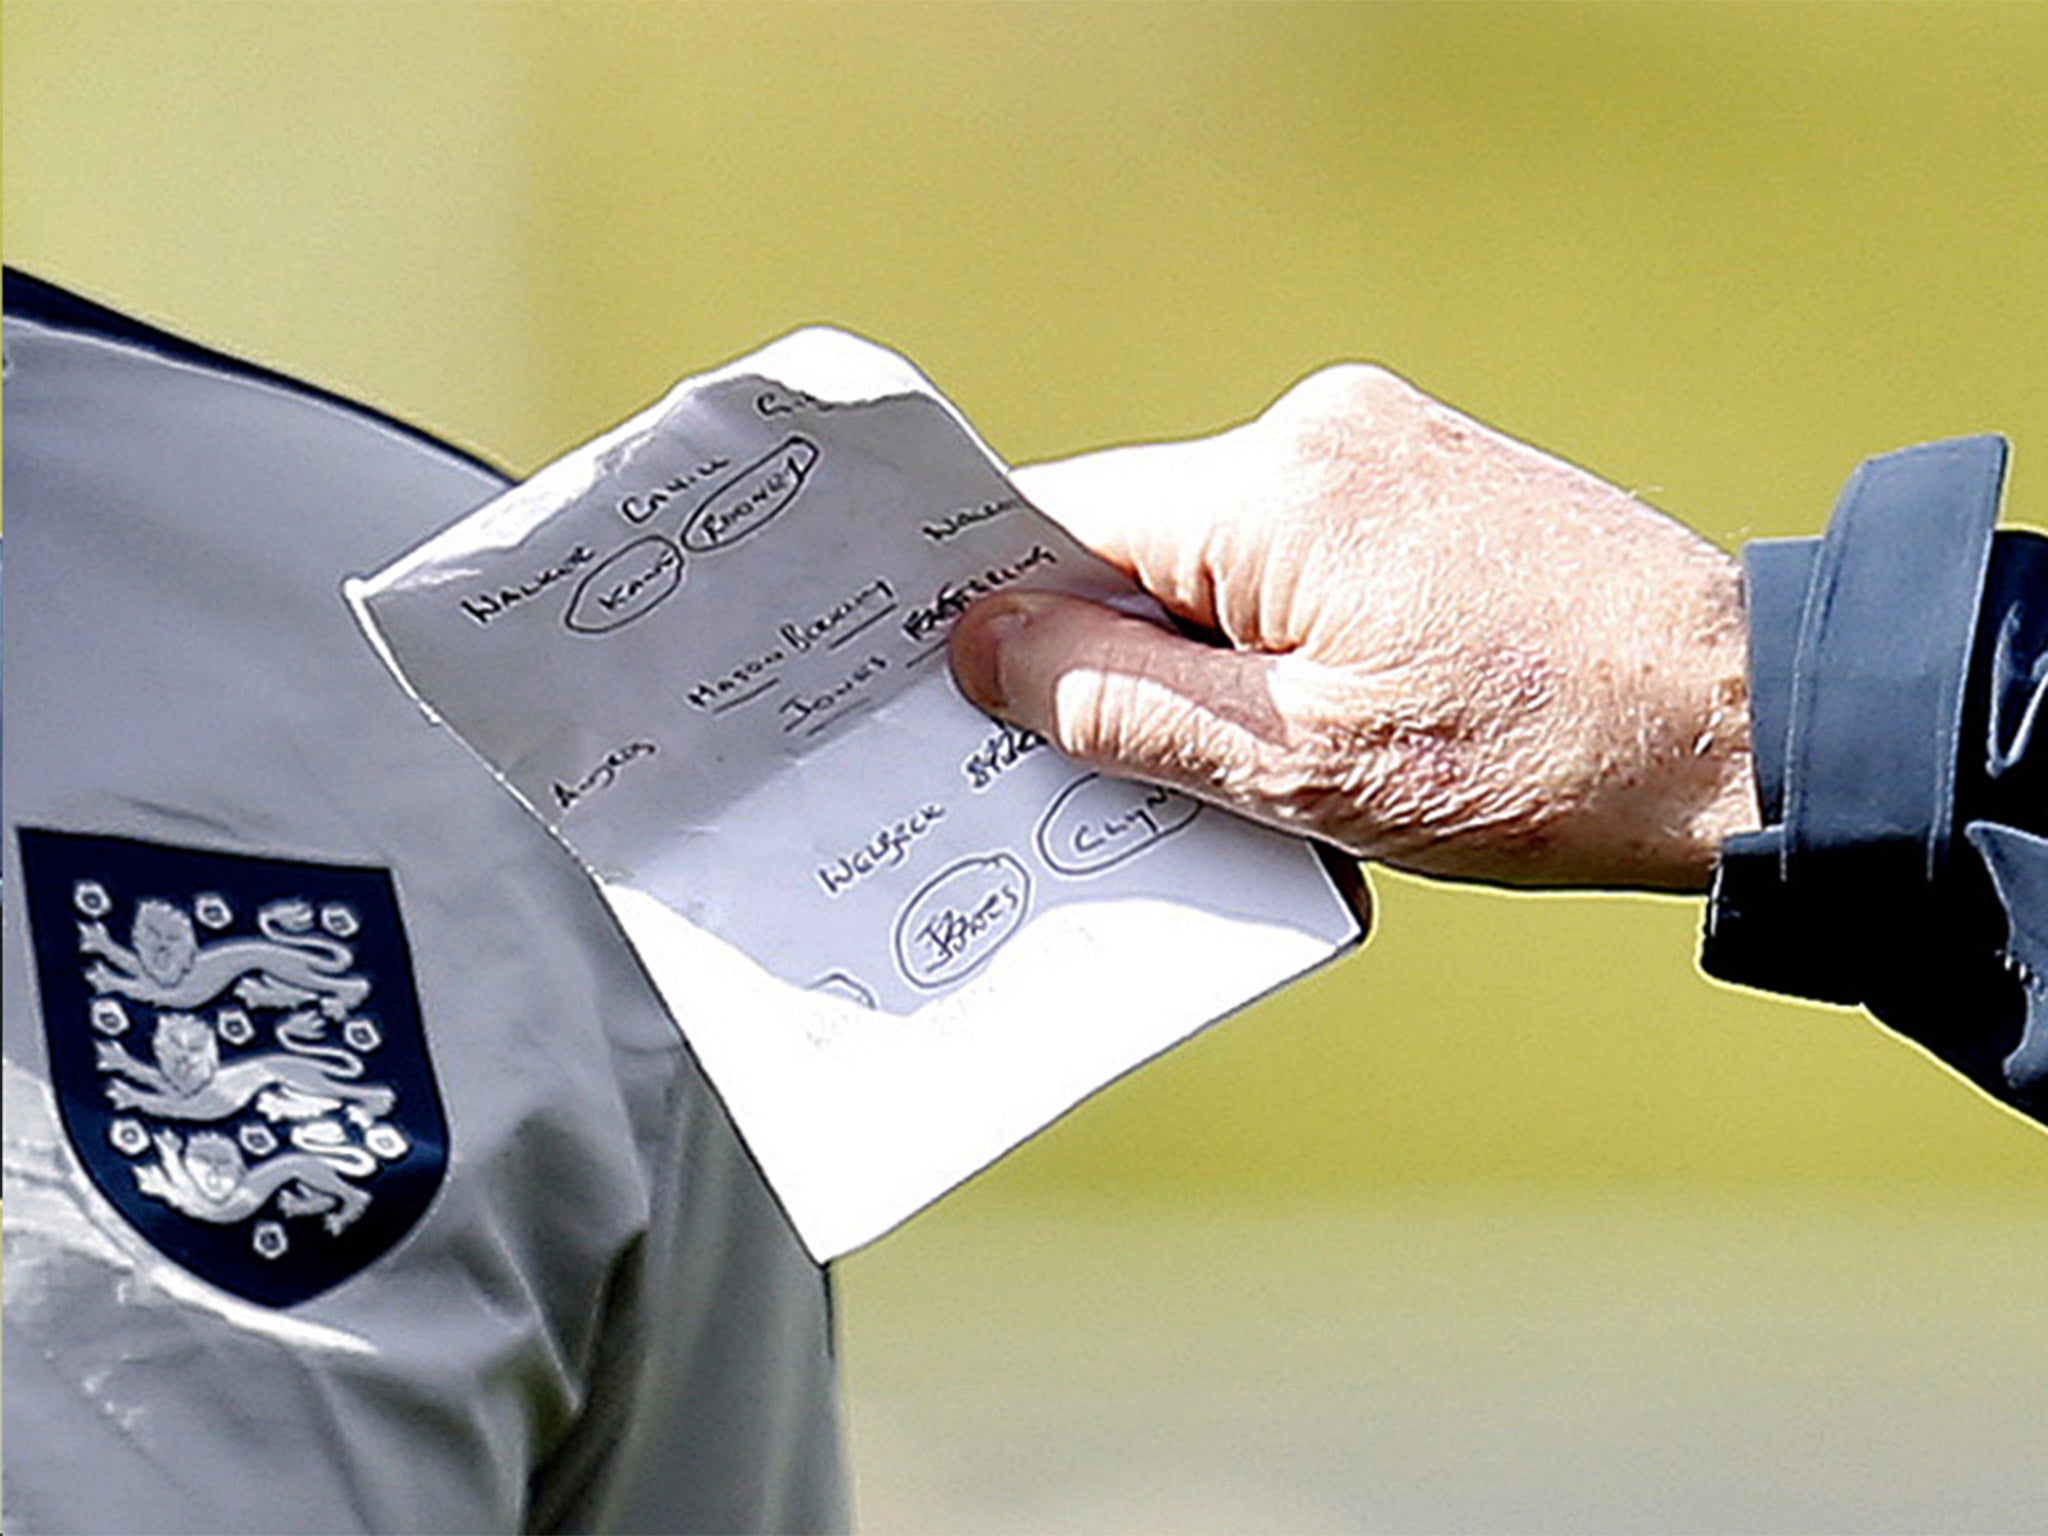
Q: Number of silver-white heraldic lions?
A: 3